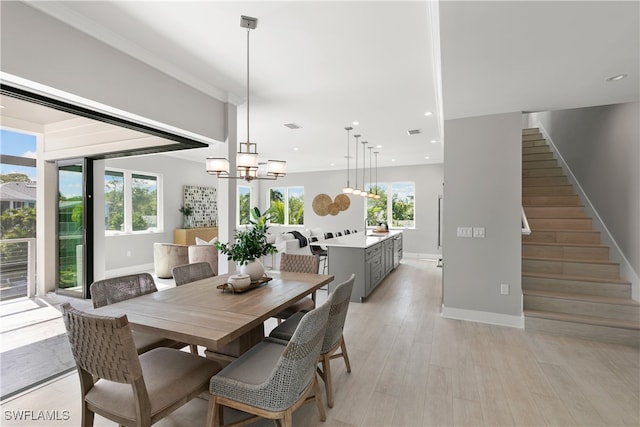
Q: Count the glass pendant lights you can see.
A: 5